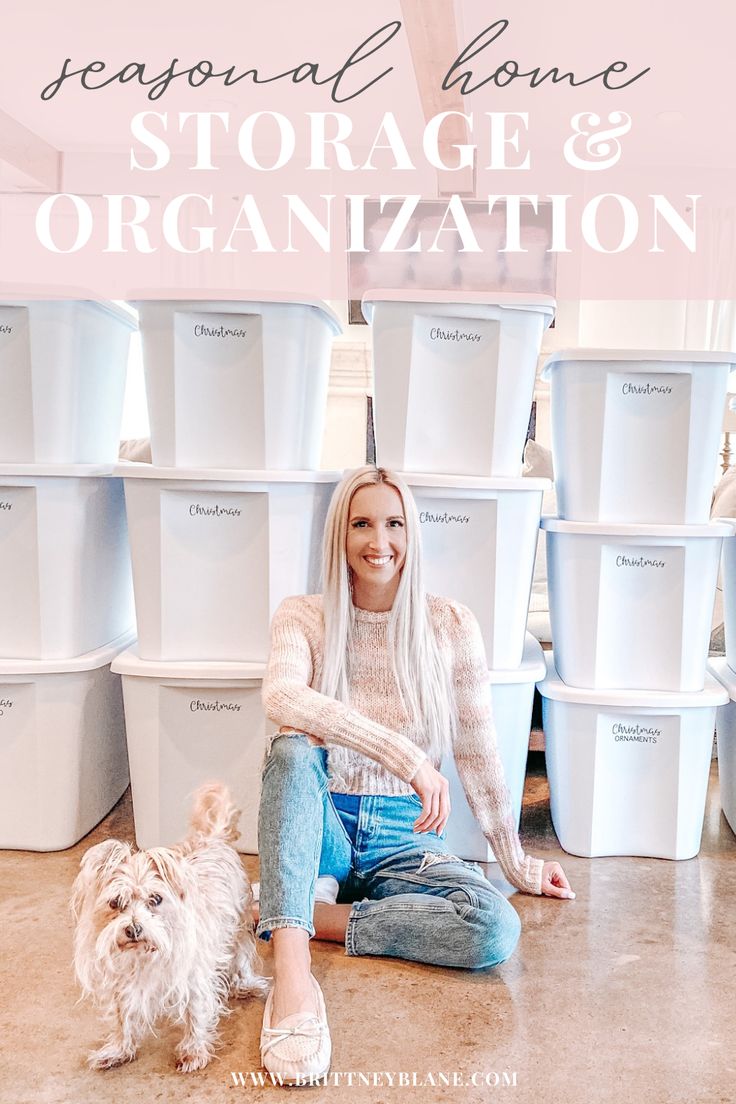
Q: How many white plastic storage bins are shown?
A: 14